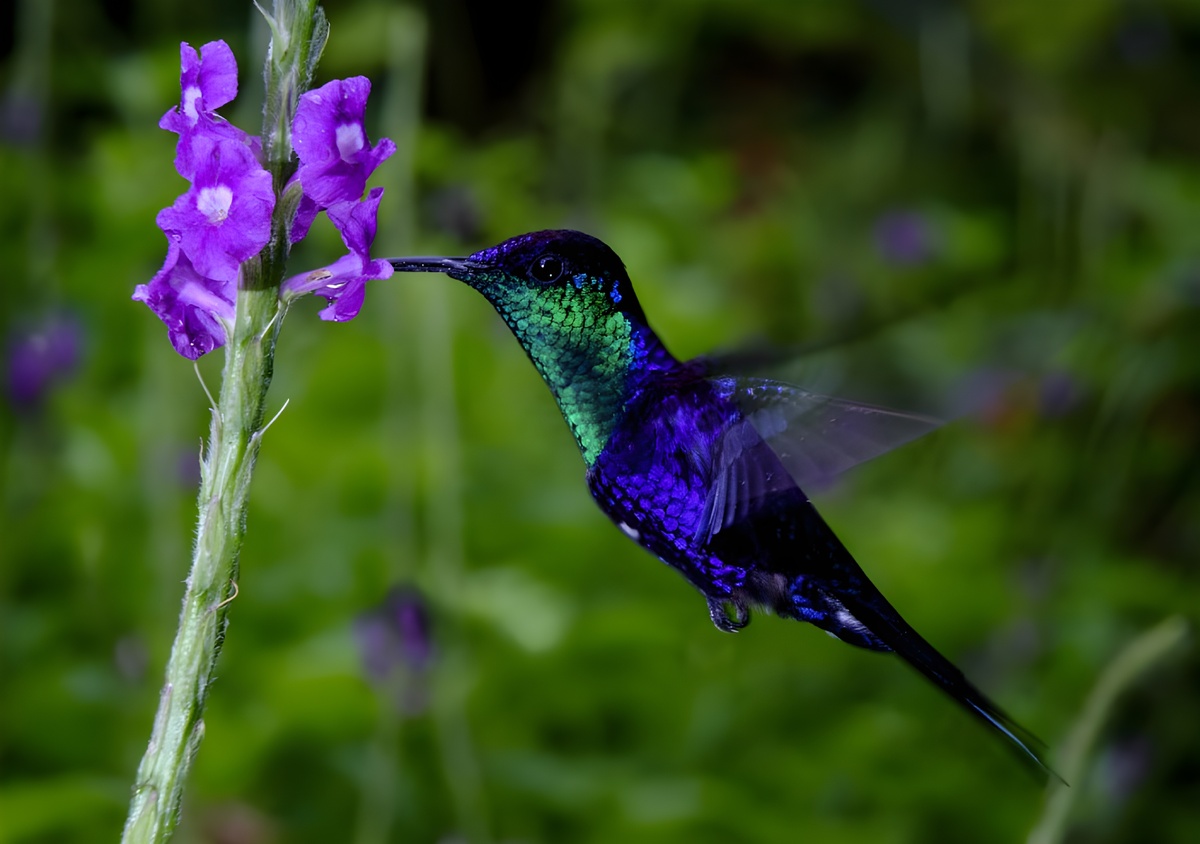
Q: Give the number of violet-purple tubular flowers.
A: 5